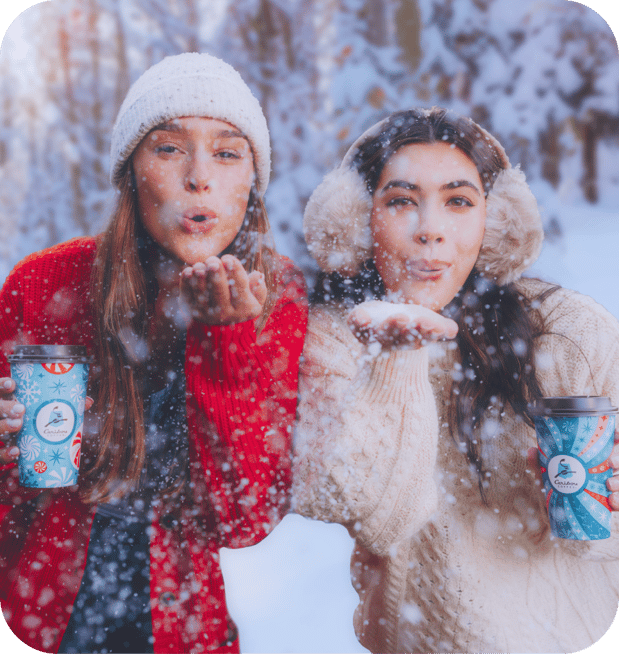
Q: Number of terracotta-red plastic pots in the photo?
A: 0